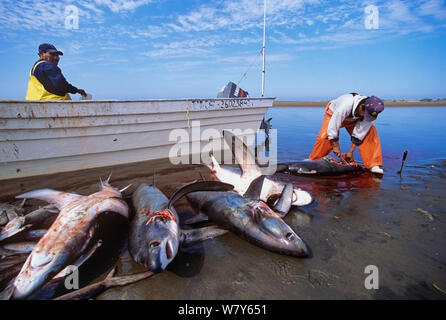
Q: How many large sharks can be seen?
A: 5